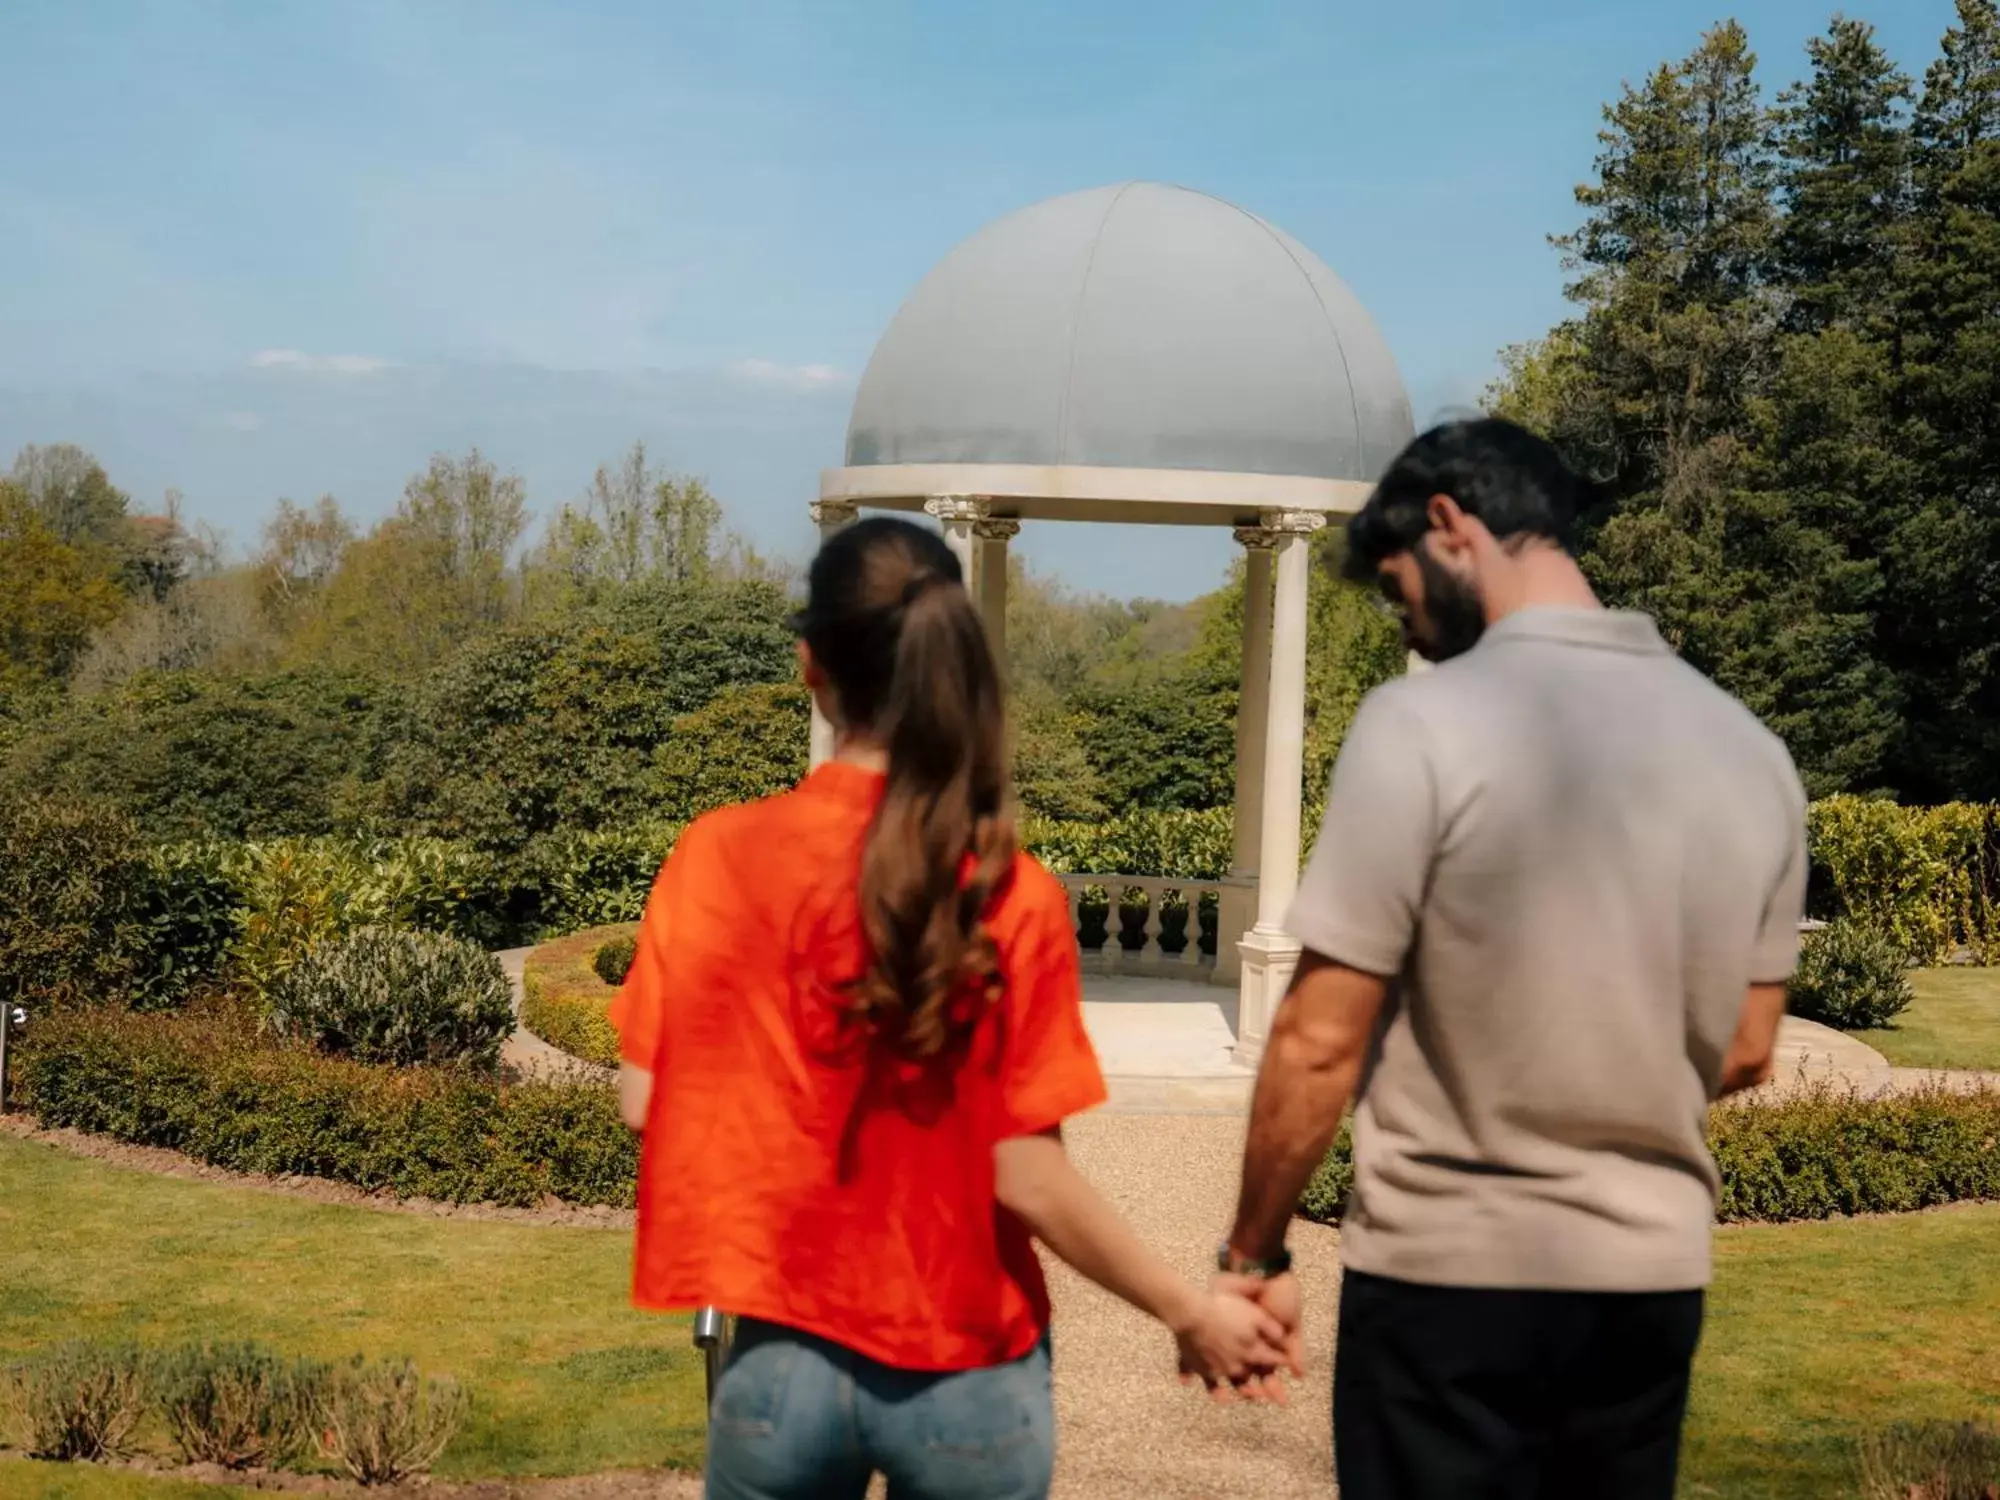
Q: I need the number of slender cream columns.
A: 5